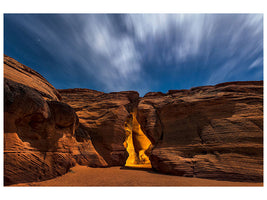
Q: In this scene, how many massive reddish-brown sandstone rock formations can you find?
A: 2